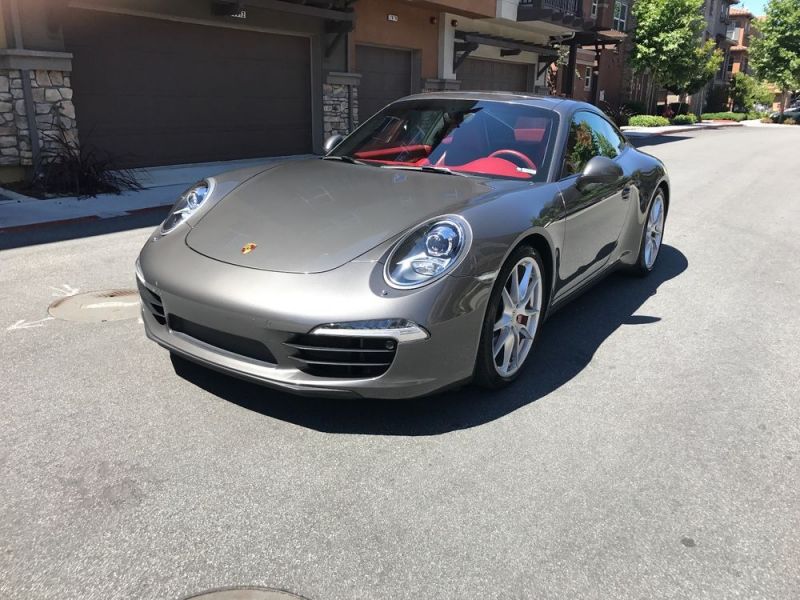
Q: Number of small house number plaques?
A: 2